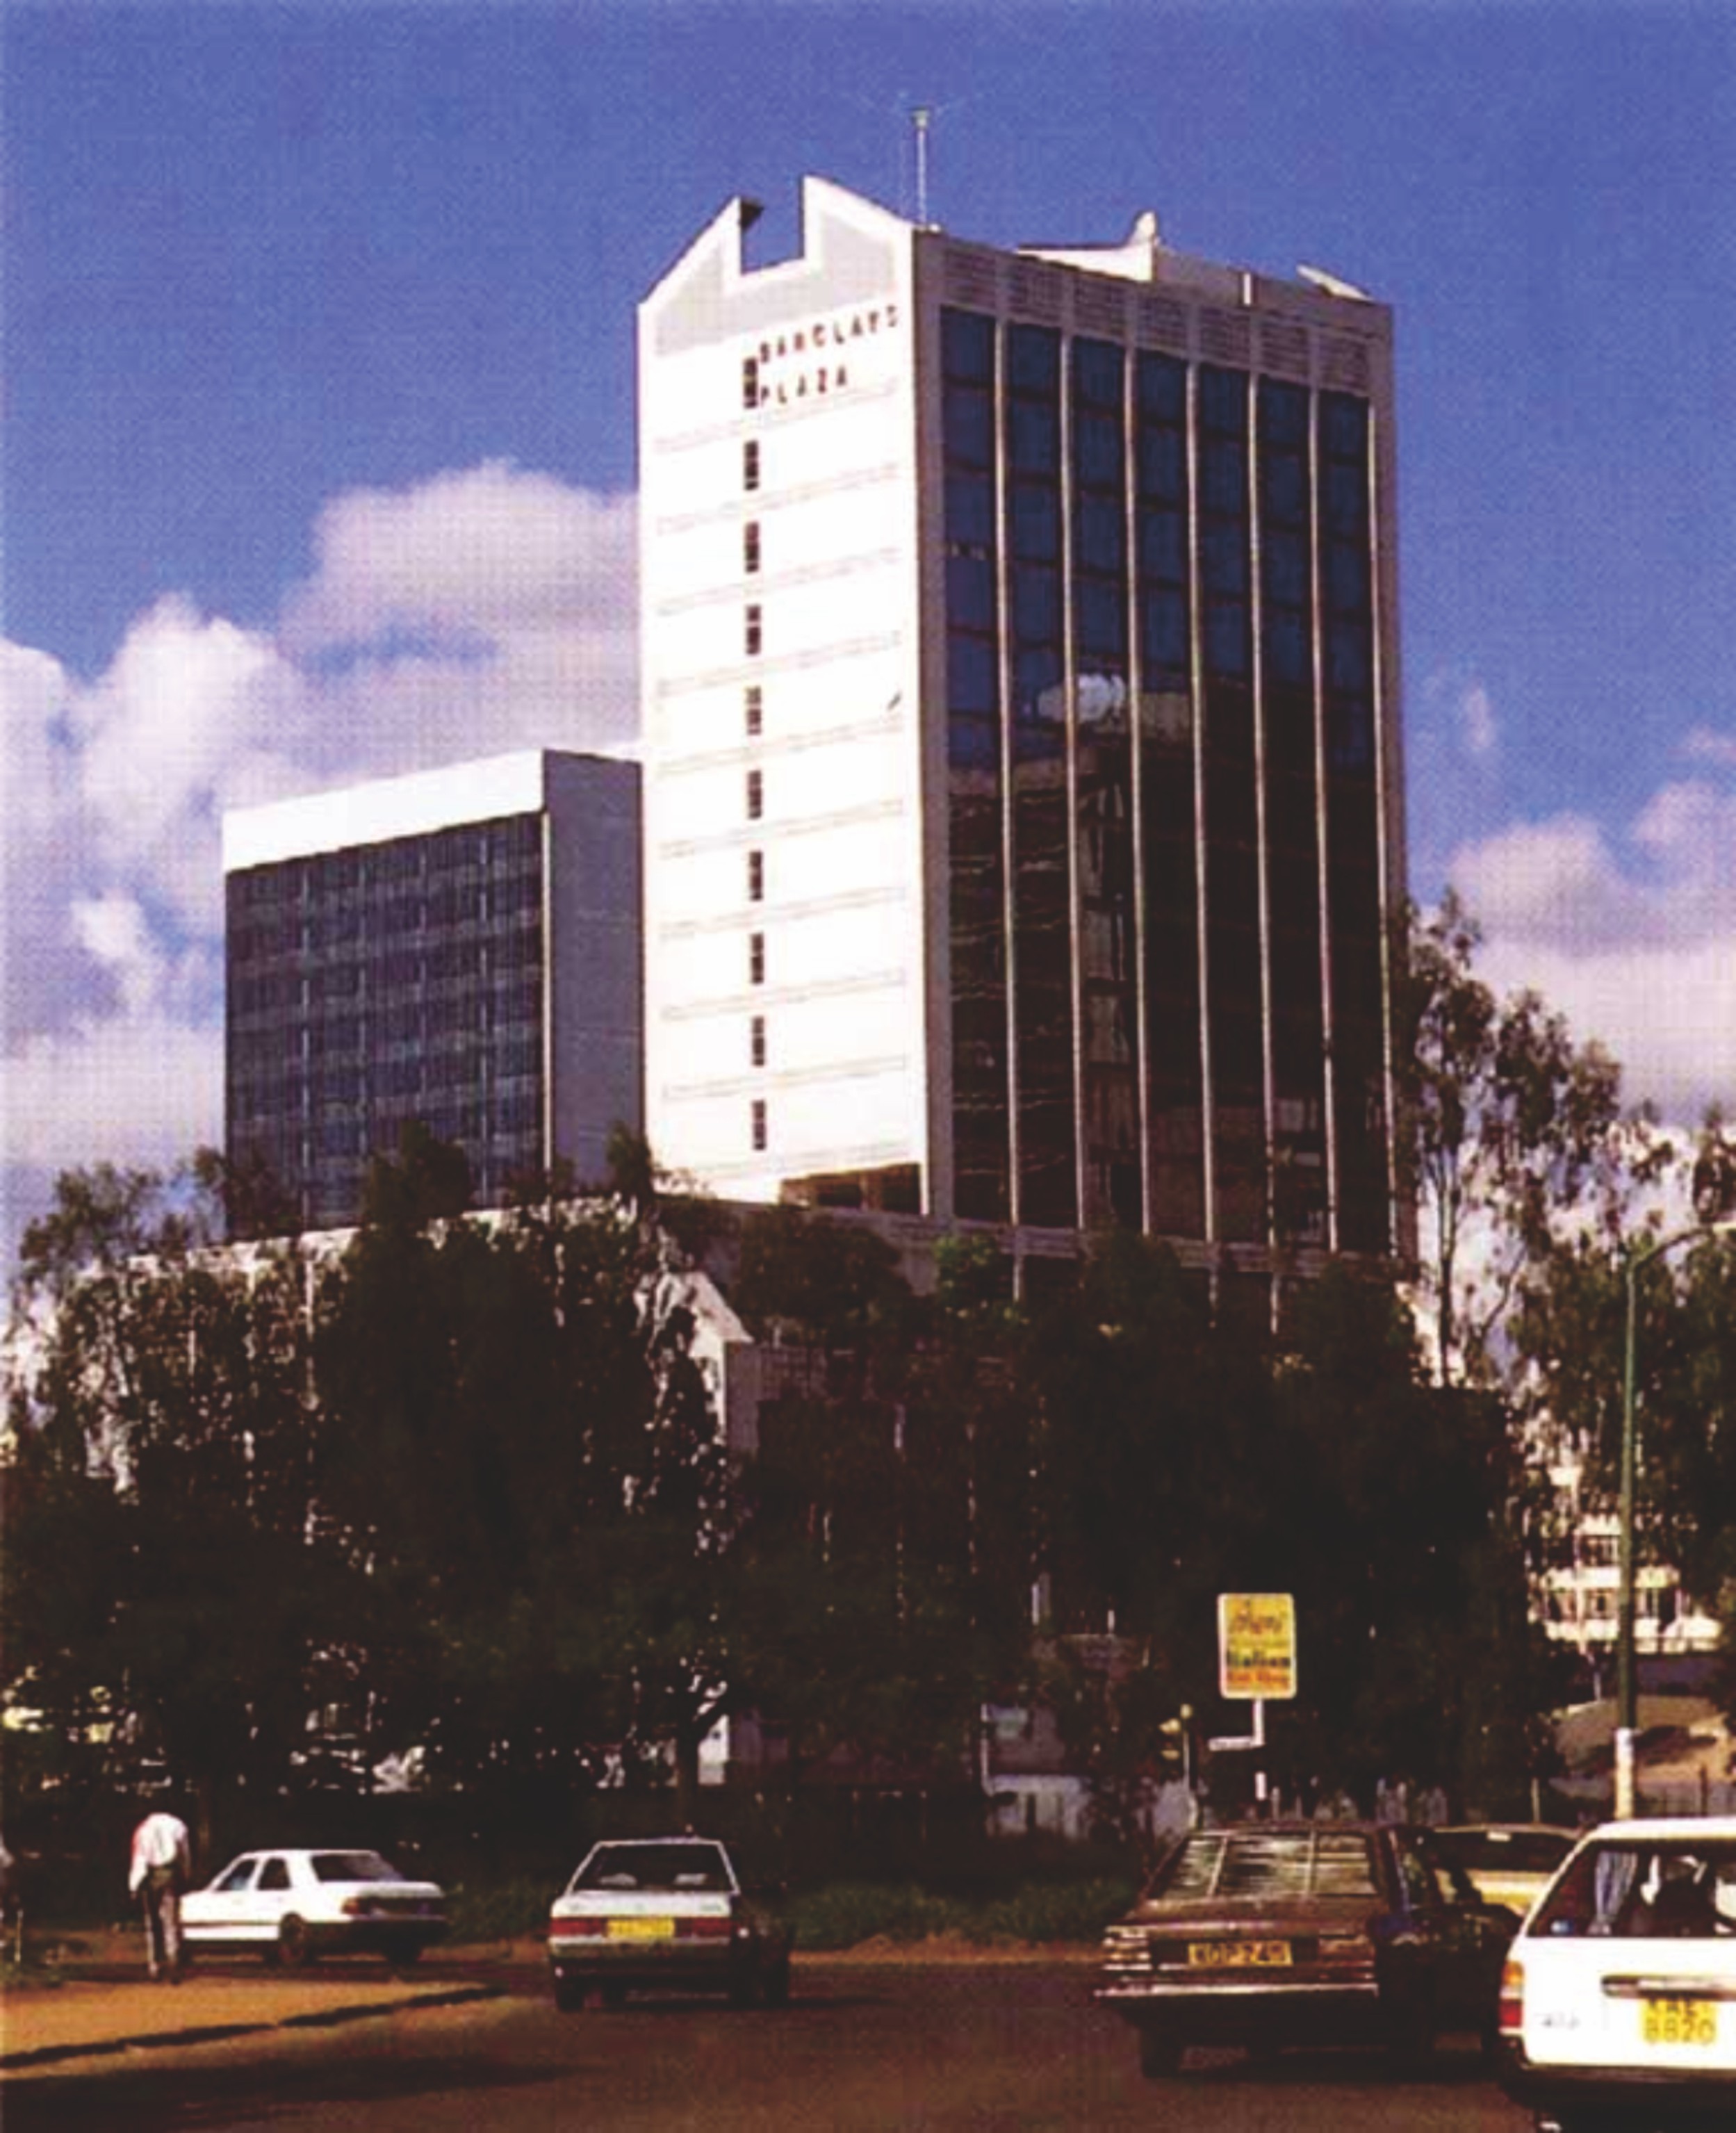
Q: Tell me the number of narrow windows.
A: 10